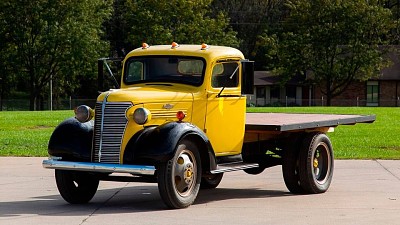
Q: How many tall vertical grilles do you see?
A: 1